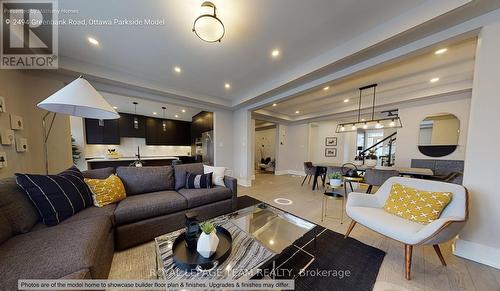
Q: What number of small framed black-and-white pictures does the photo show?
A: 2